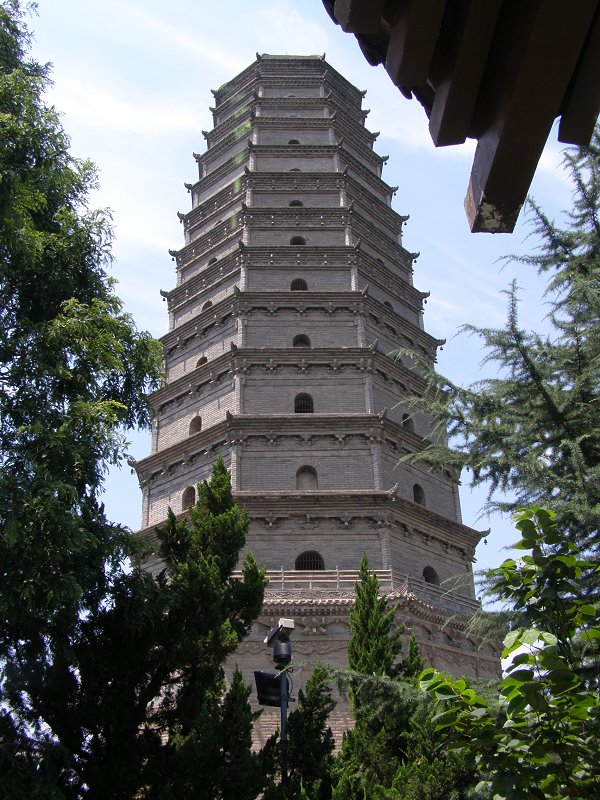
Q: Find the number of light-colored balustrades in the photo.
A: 1